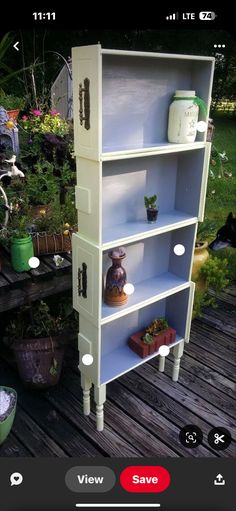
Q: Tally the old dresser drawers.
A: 4